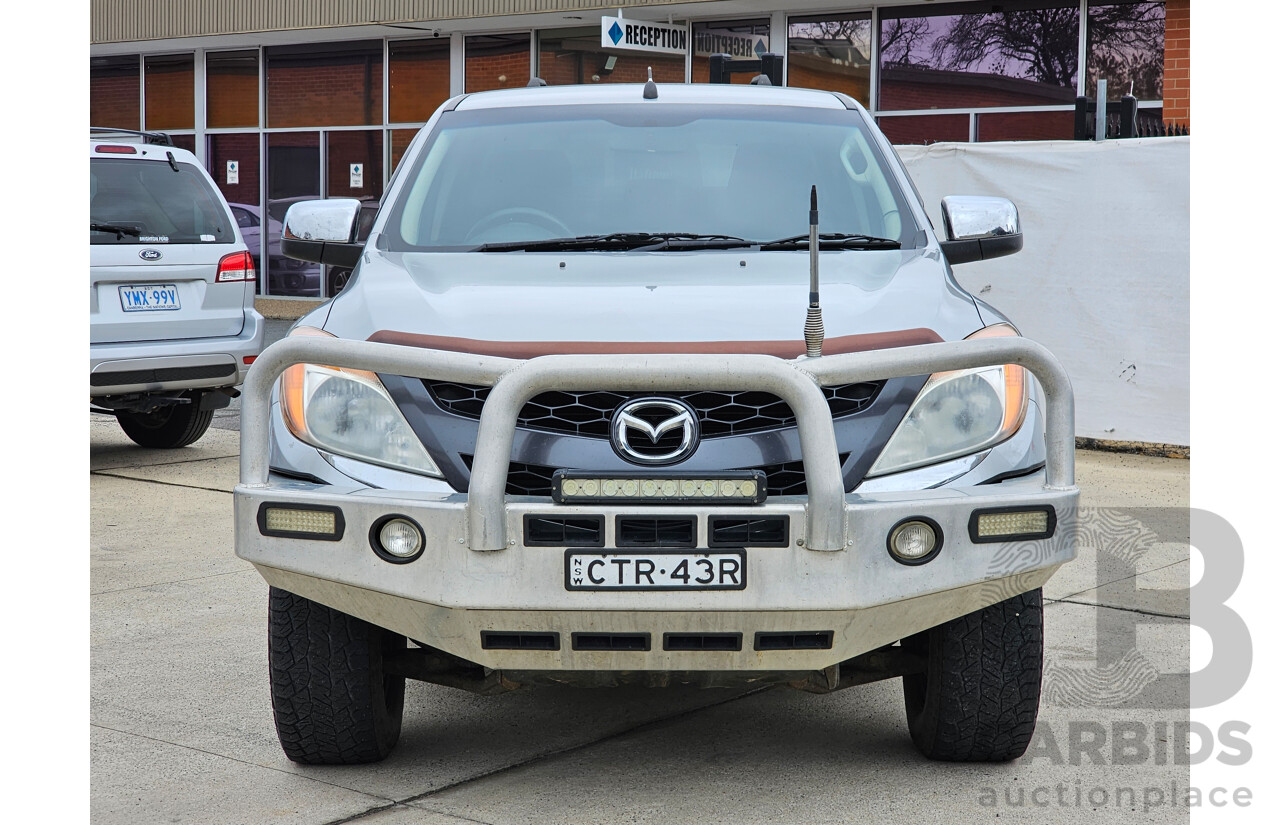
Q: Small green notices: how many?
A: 2